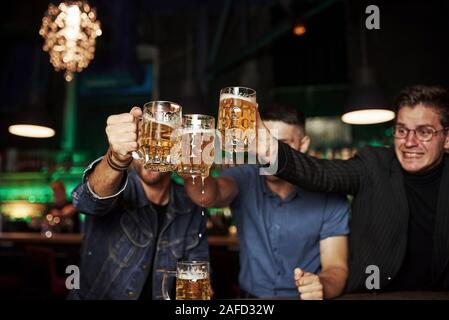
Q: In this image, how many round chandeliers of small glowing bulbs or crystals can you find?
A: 1